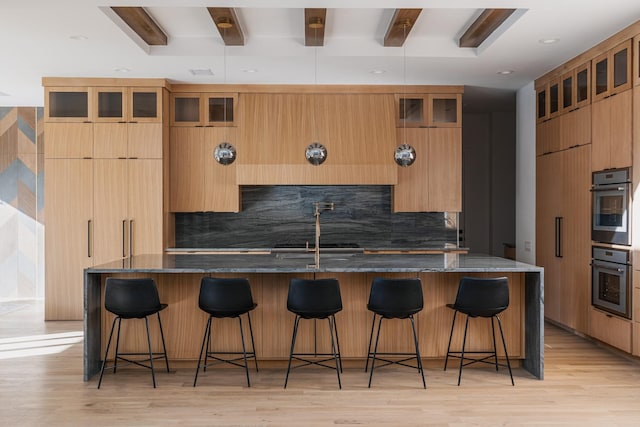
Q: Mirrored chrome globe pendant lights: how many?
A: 3